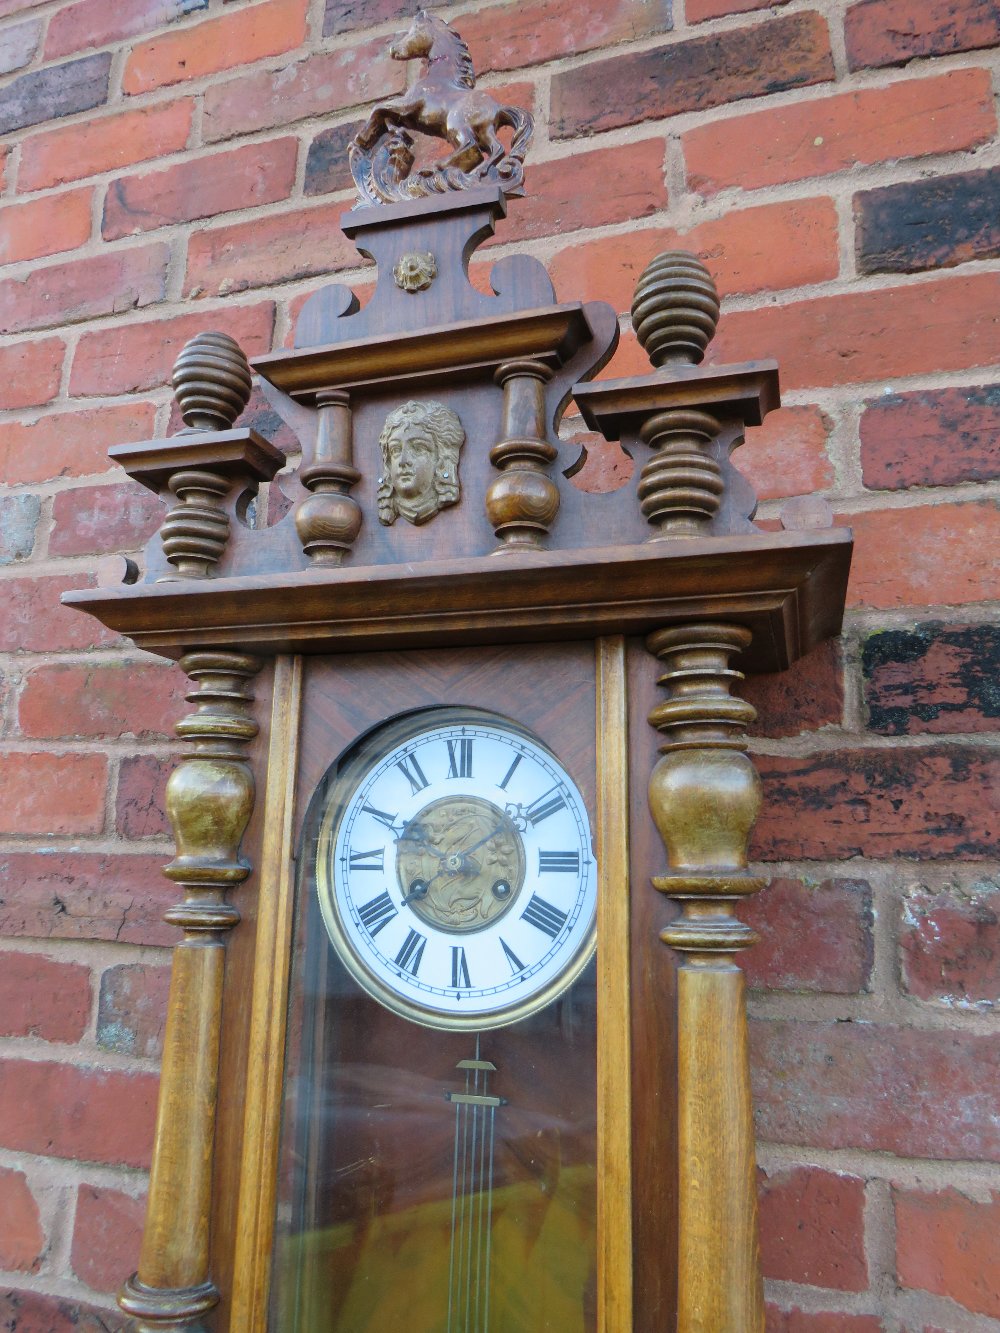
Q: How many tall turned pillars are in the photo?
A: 2